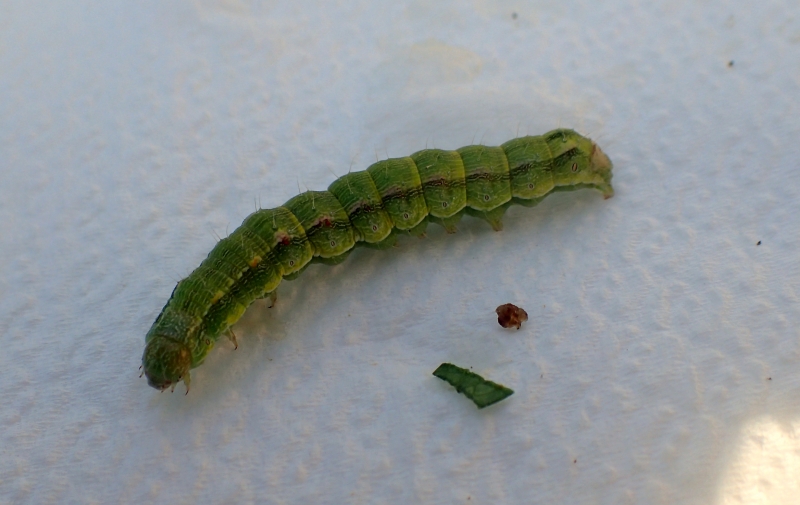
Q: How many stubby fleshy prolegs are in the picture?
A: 5